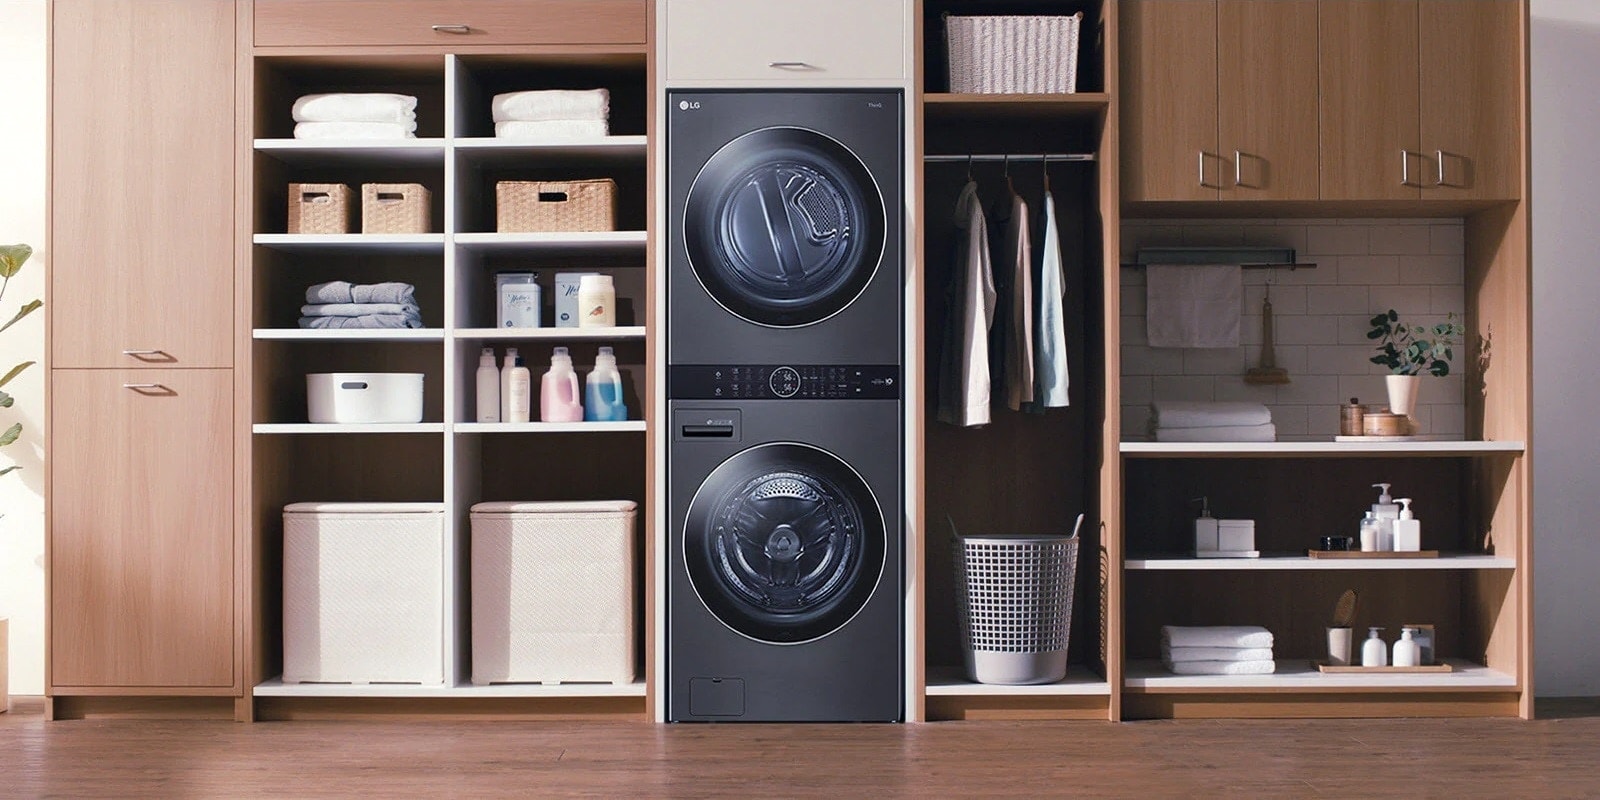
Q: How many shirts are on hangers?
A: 3